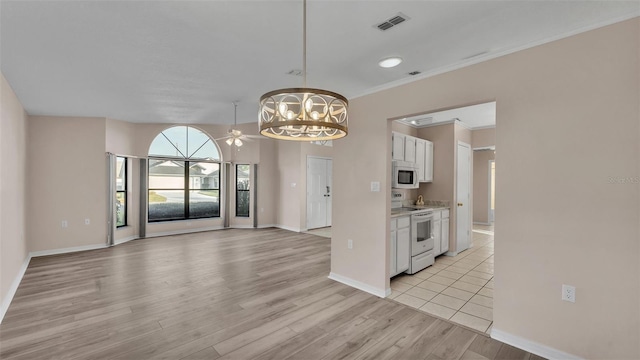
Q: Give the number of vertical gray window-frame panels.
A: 4